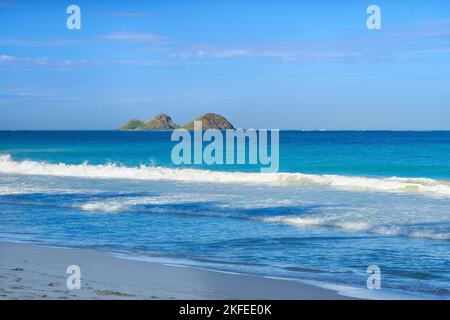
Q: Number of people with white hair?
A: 0